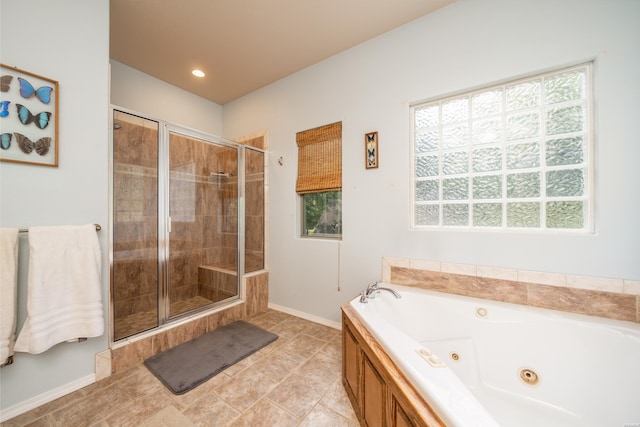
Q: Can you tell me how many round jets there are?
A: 2